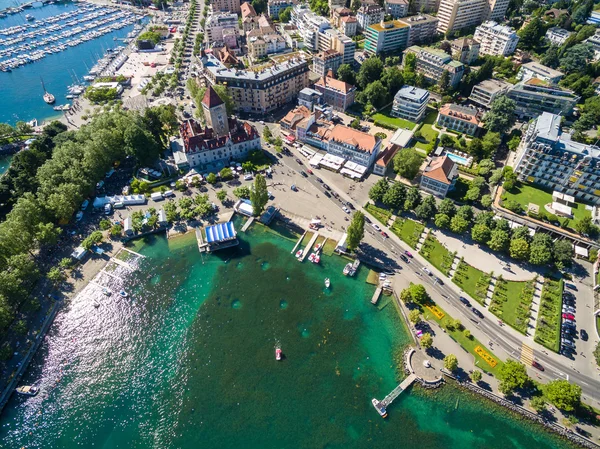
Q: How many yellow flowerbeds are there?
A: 2